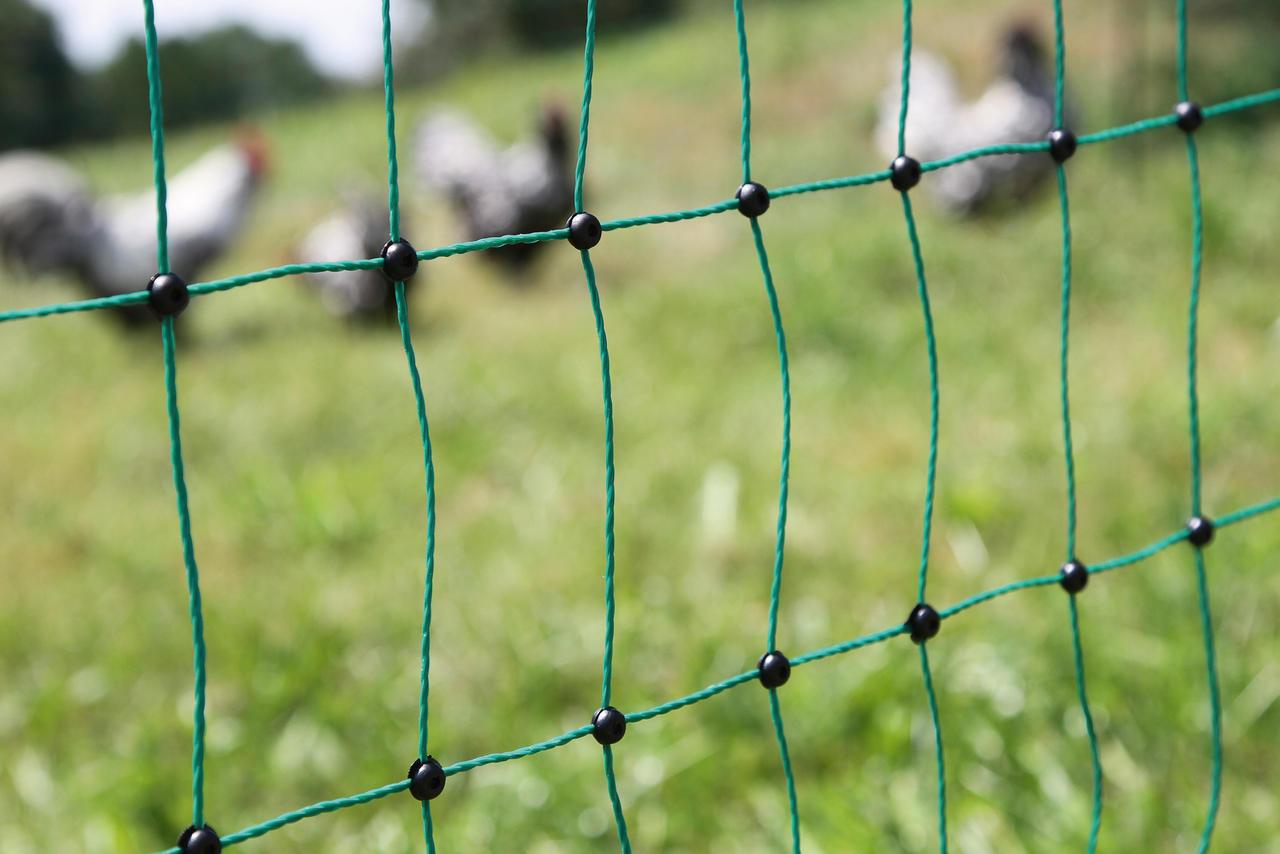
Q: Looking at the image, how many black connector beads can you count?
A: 14